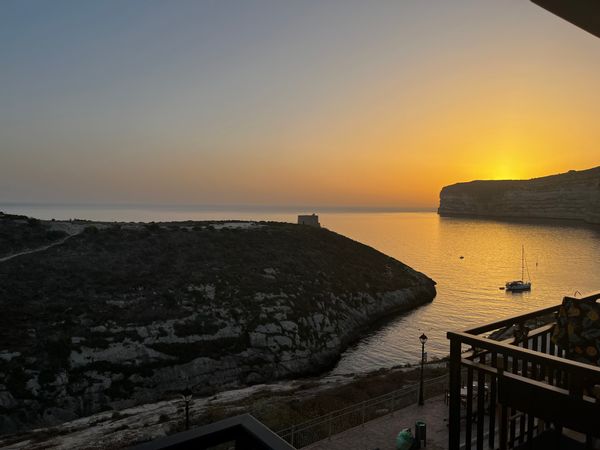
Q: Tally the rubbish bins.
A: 1